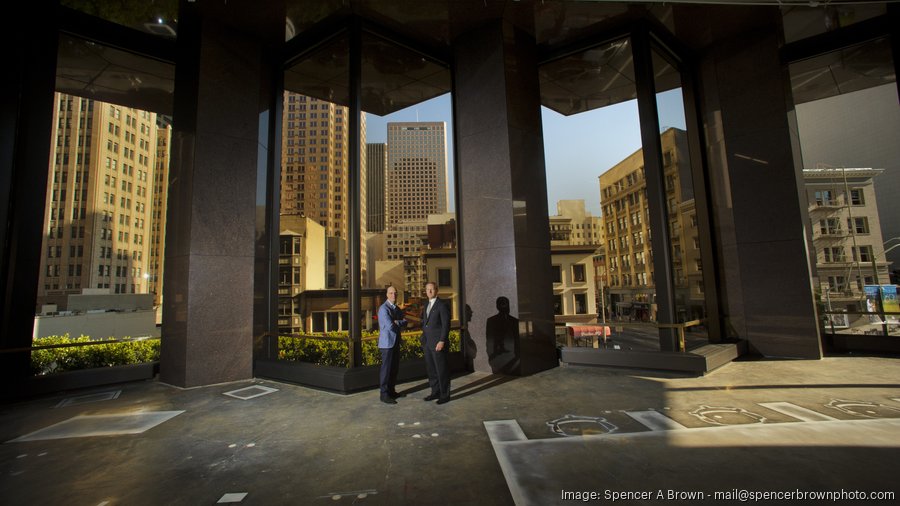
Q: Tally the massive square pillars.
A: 3